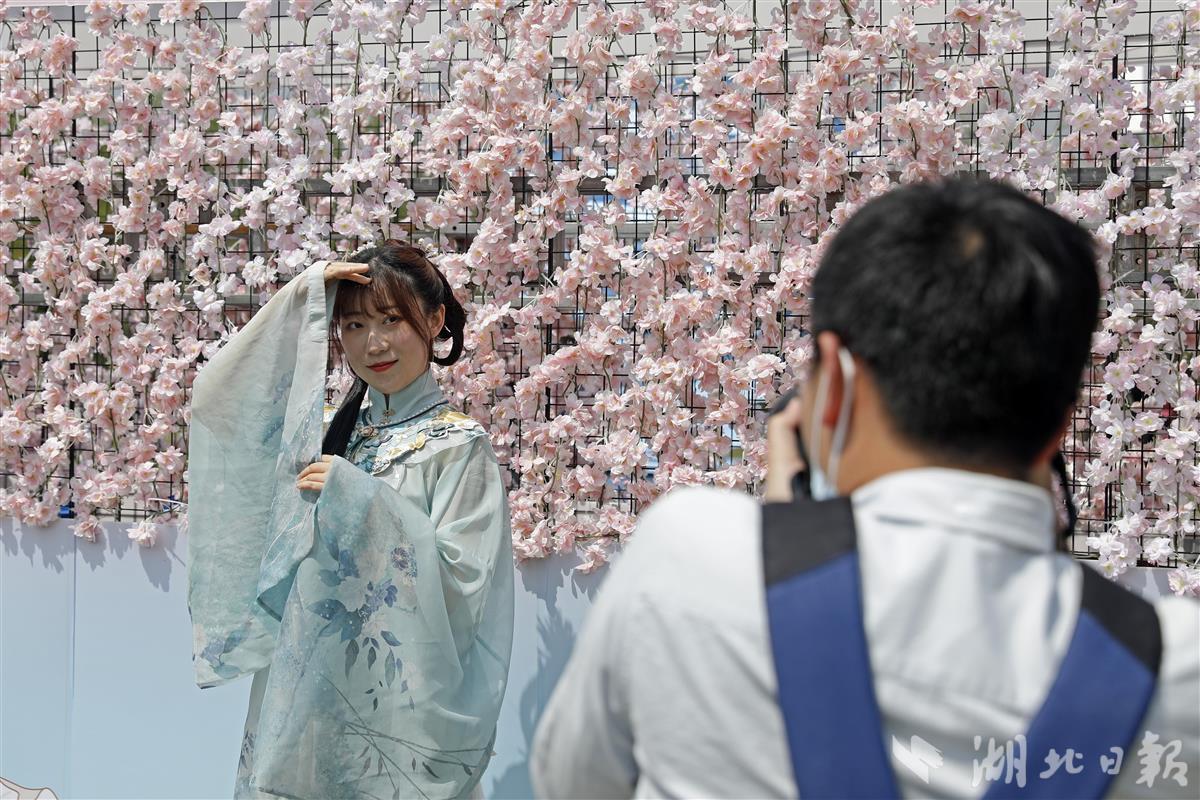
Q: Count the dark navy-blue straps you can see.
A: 2